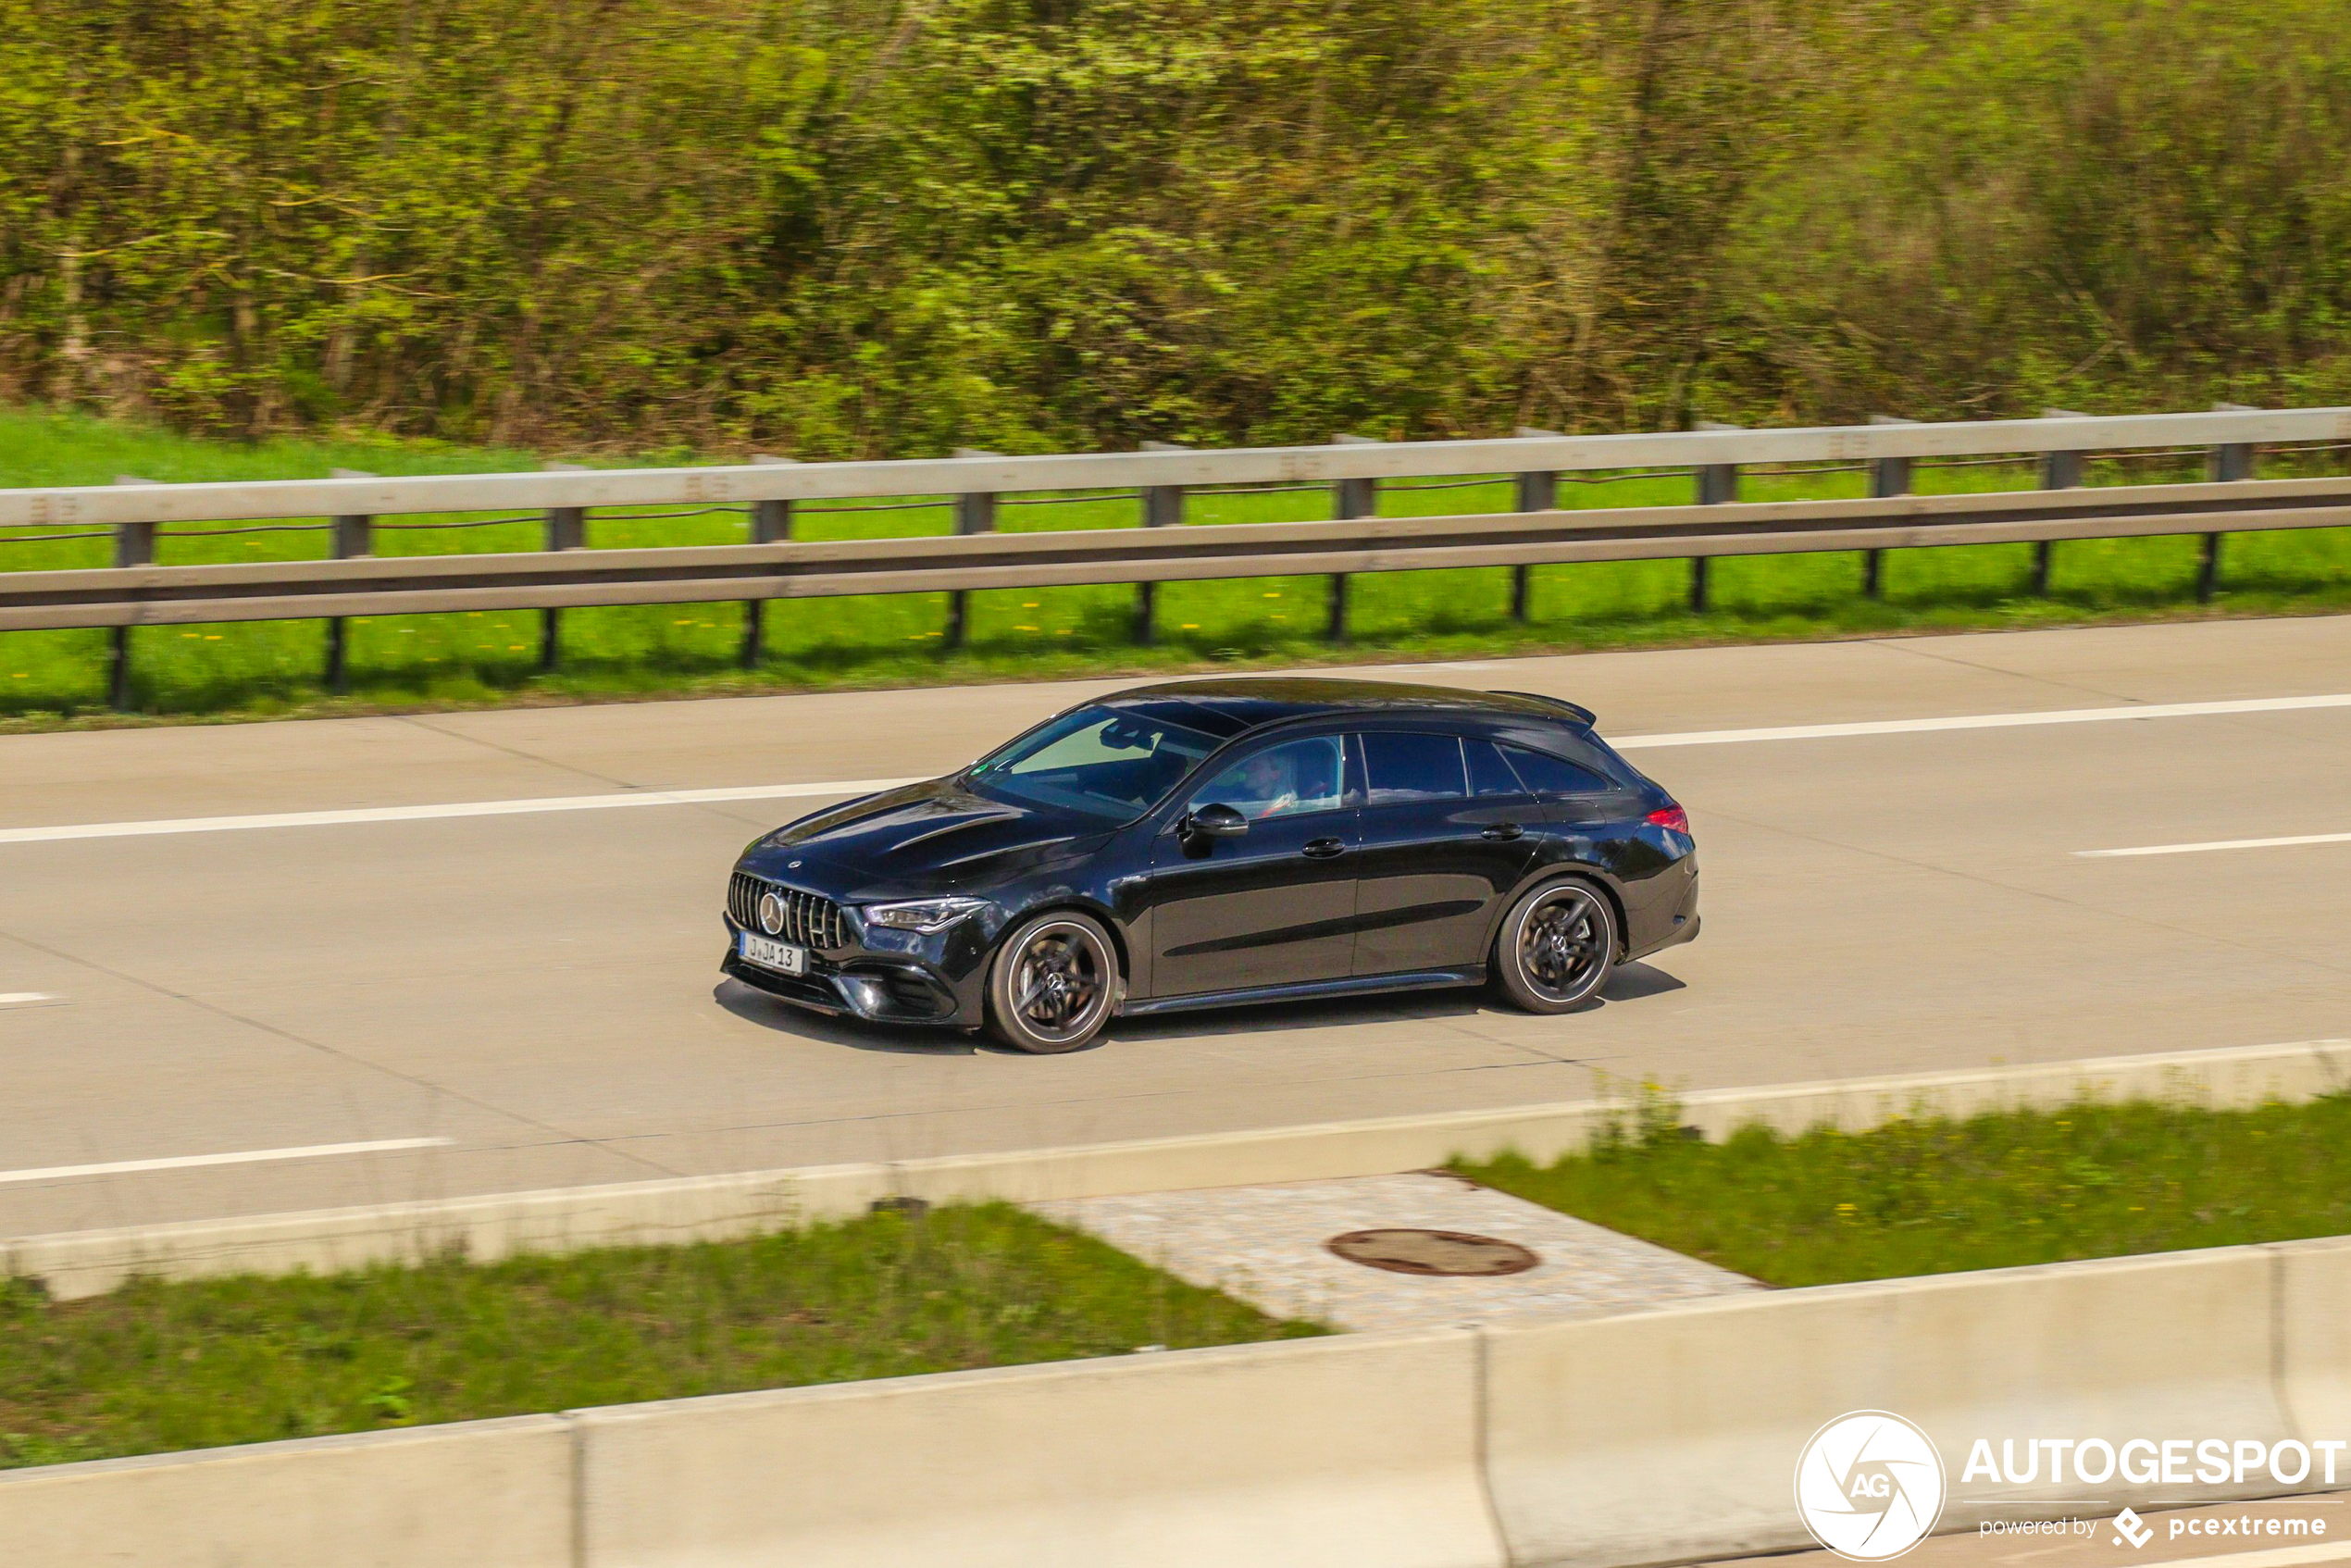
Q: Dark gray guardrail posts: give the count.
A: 12